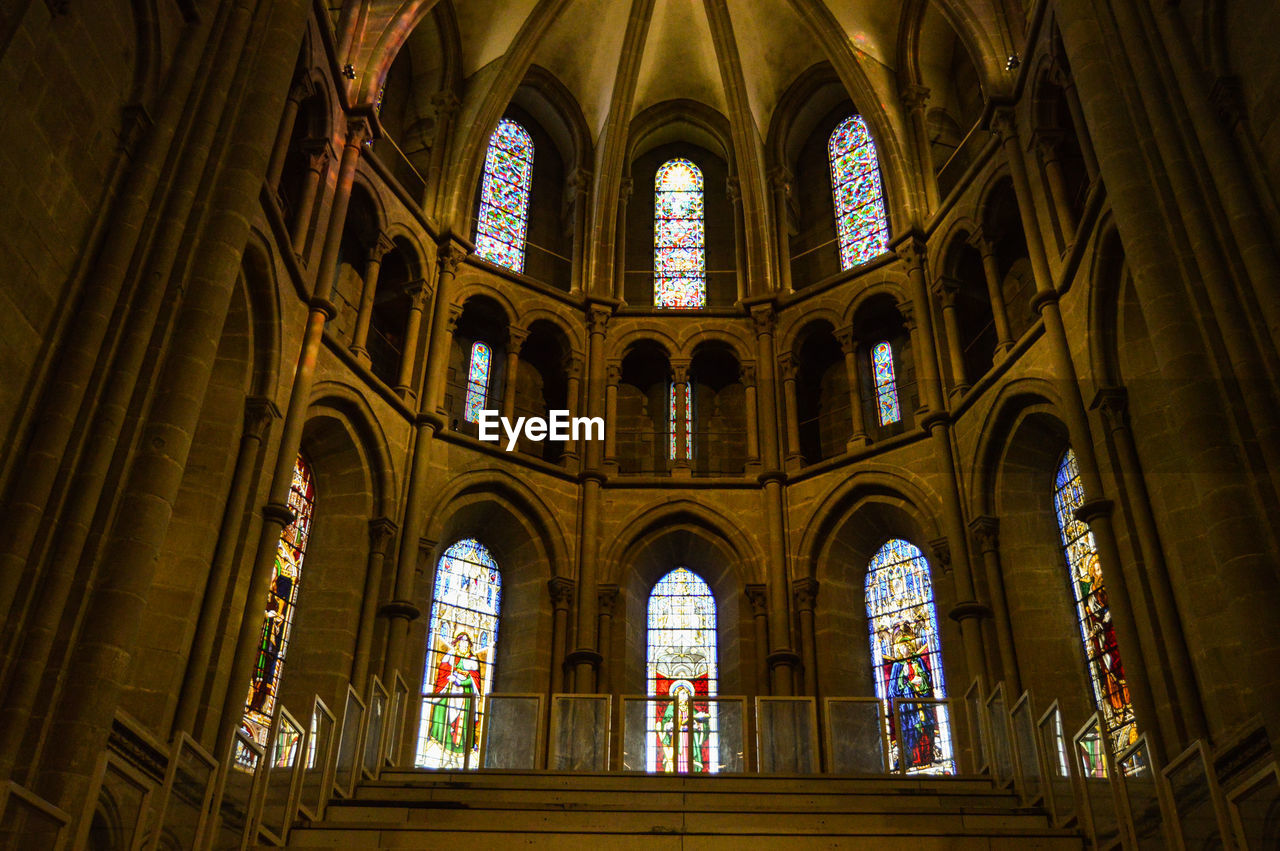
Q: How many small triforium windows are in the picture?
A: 3